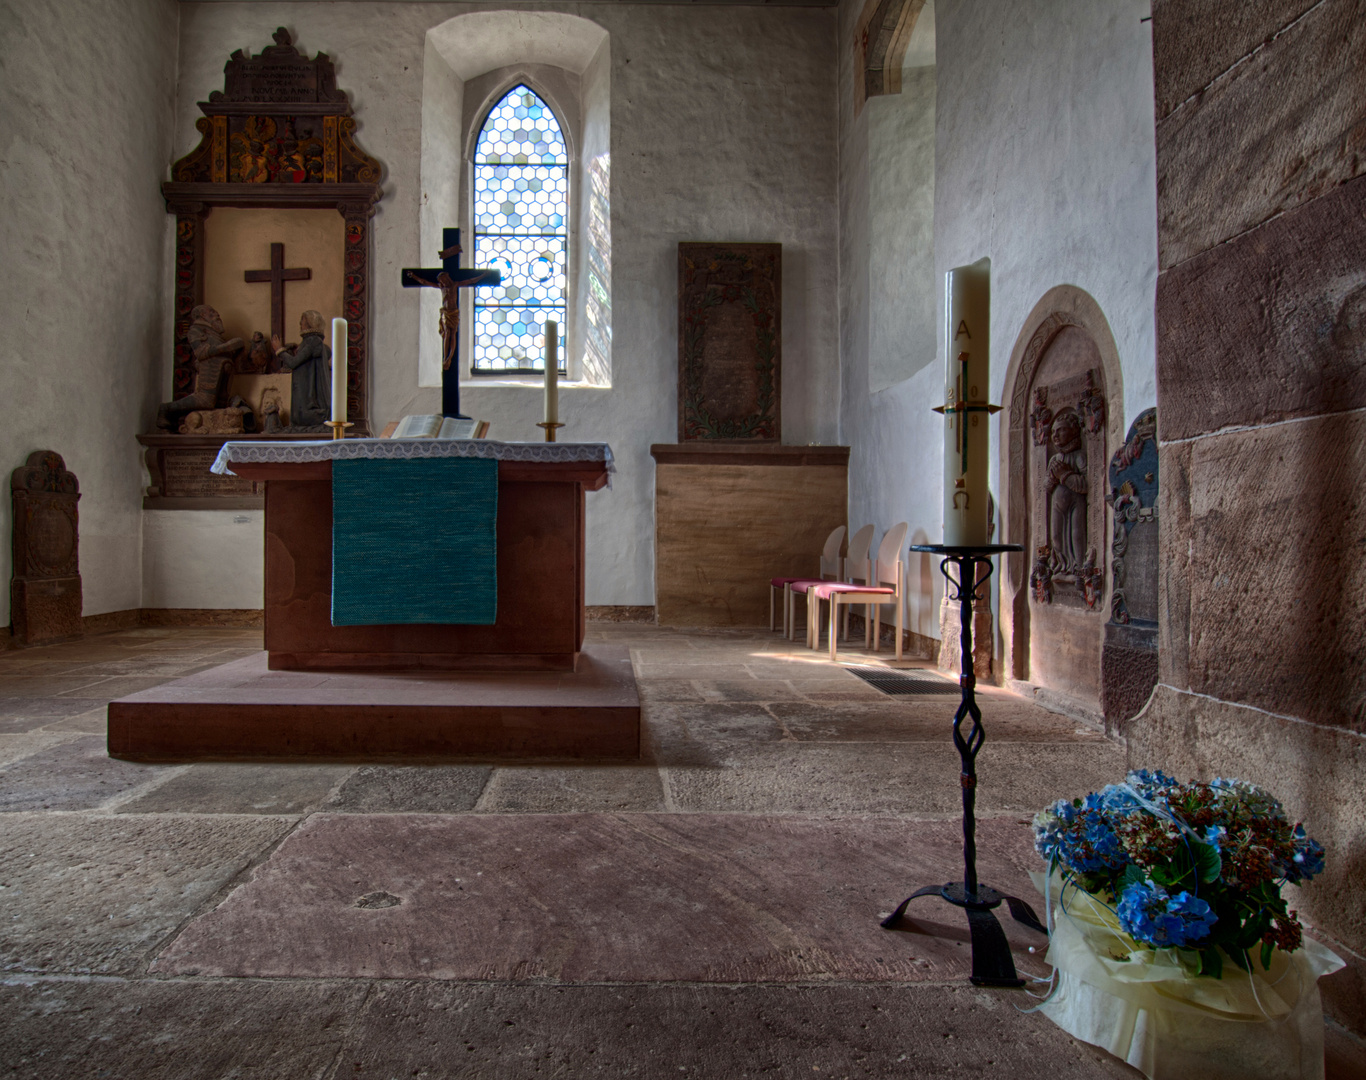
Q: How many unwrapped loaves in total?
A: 0